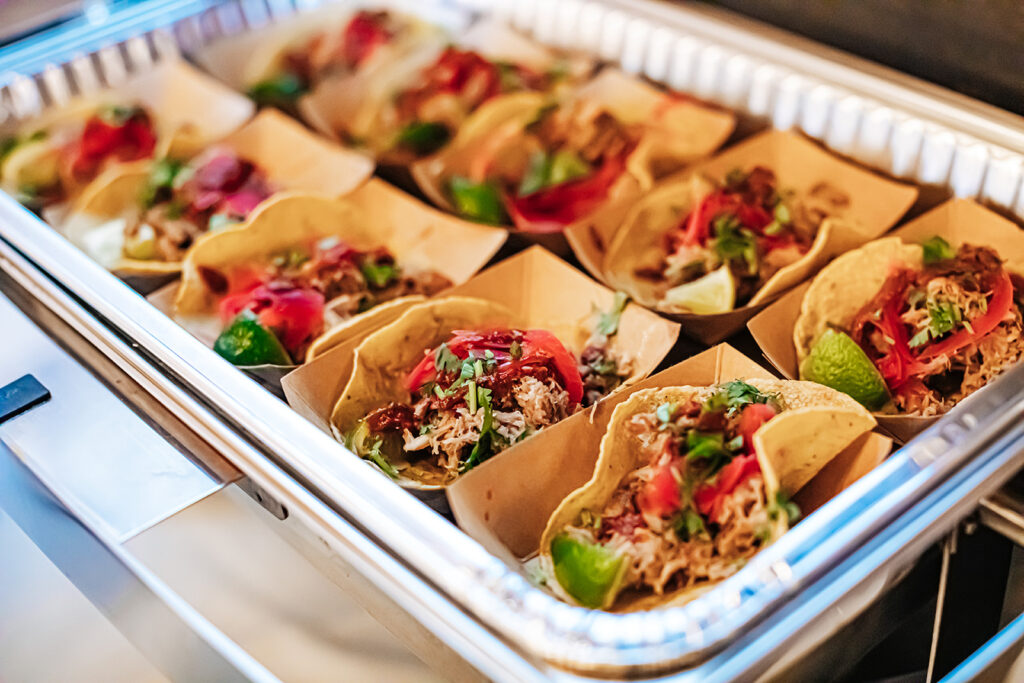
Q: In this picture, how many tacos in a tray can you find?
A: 10